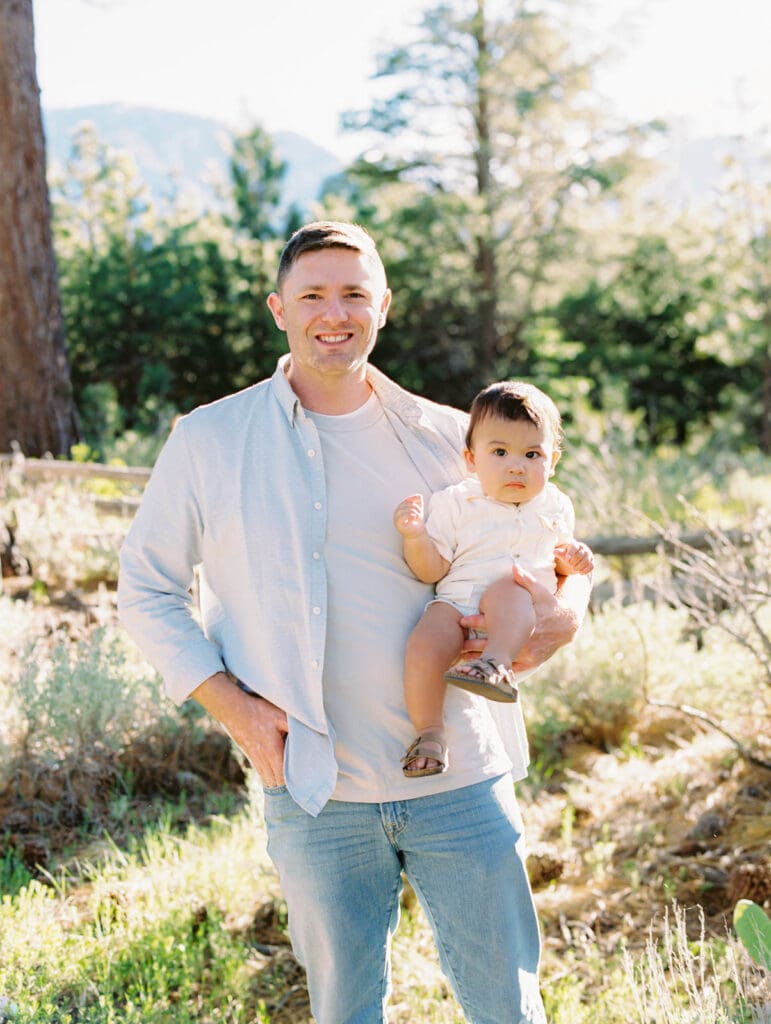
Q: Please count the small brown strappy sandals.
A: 2